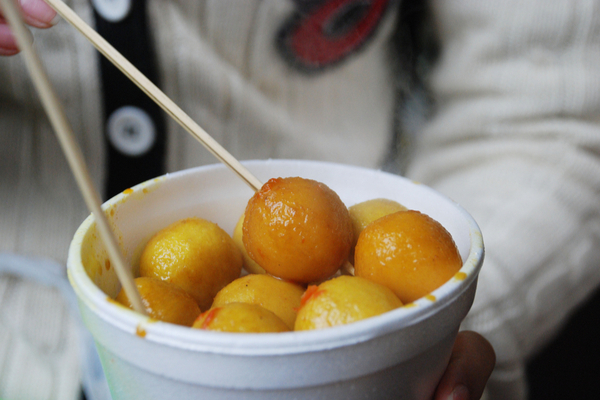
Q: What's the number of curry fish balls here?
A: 9